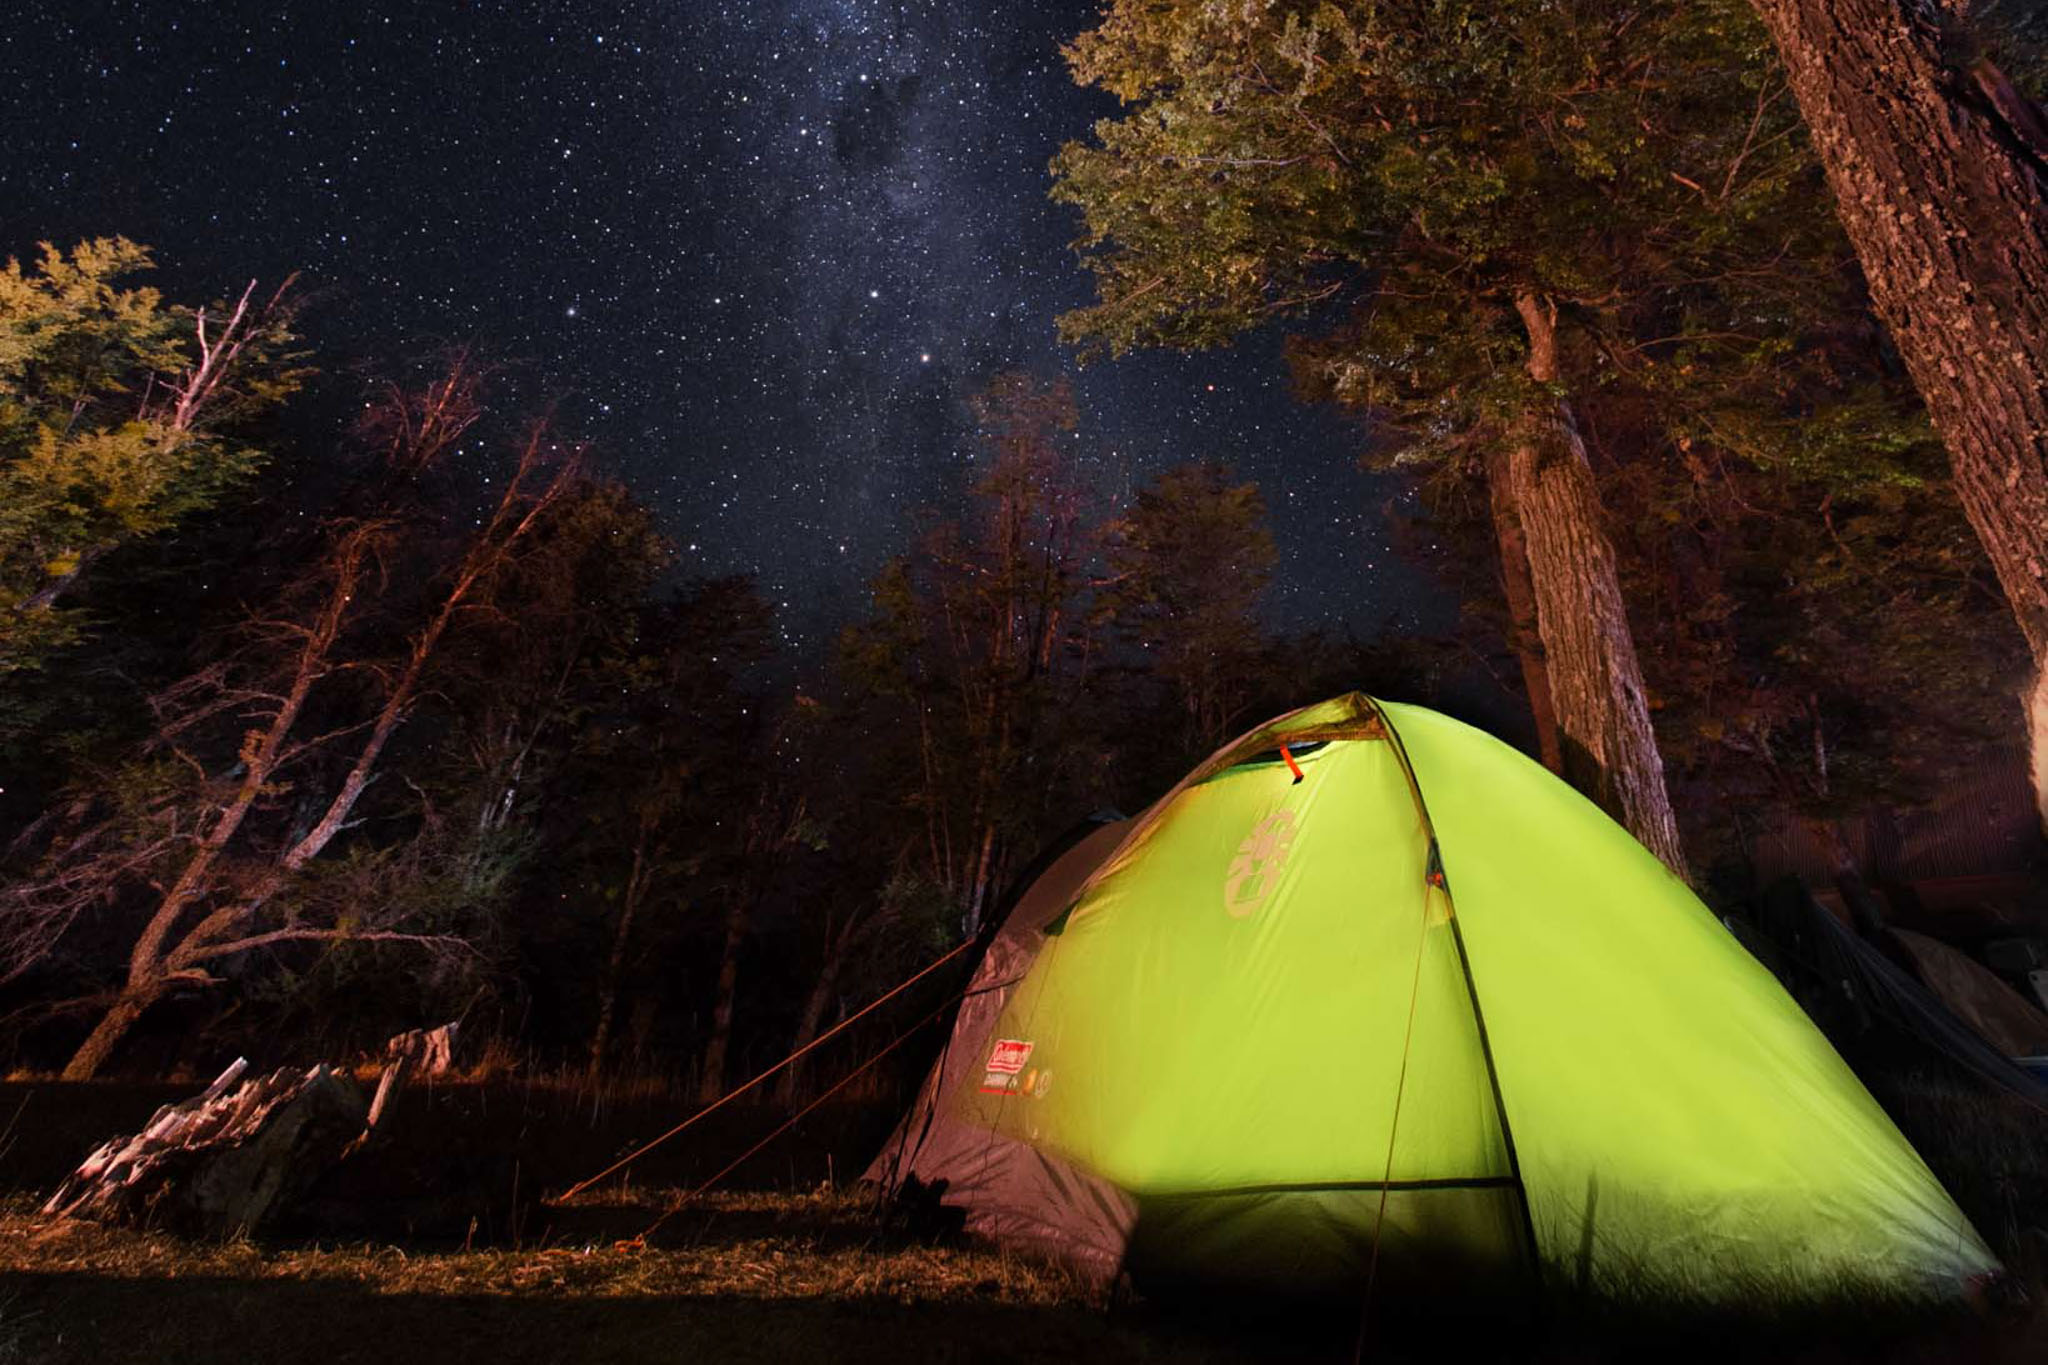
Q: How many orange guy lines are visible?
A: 3